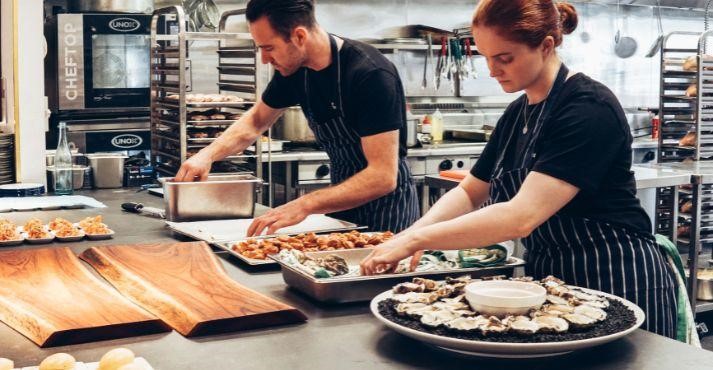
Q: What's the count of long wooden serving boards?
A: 2